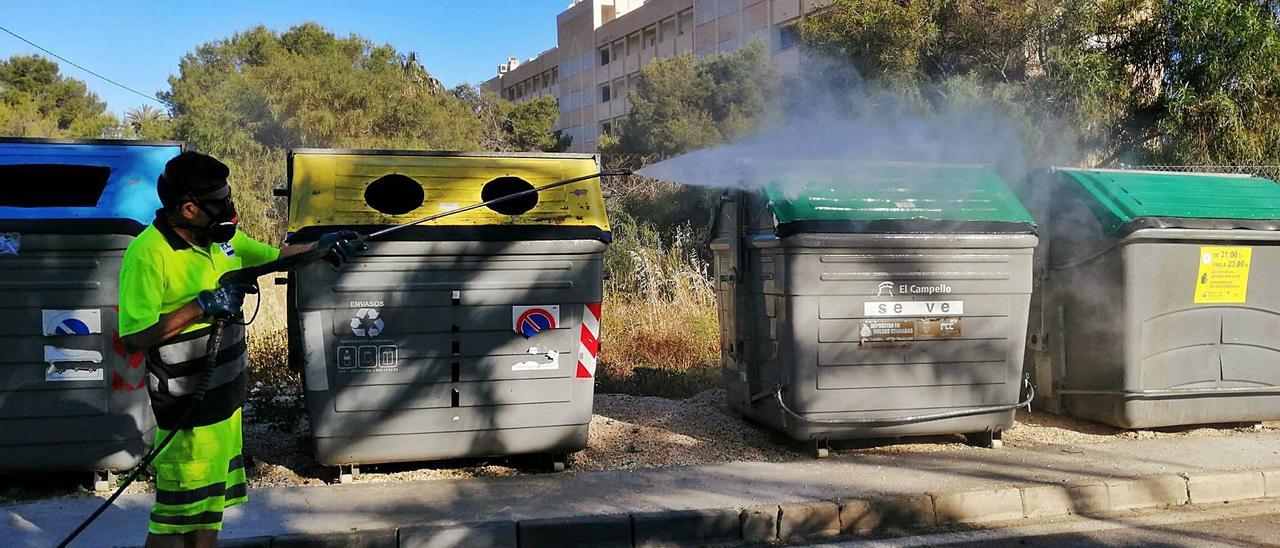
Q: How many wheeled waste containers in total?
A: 4